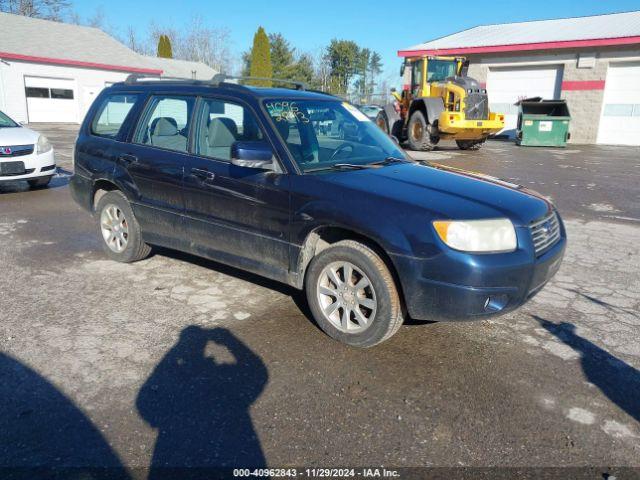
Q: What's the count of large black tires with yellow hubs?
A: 2